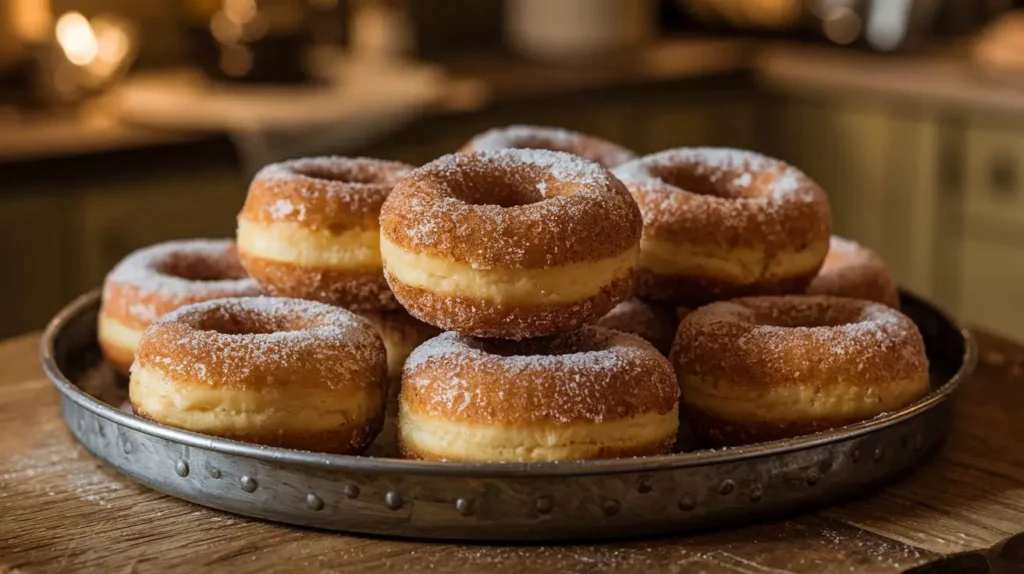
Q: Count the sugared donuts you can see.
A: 11